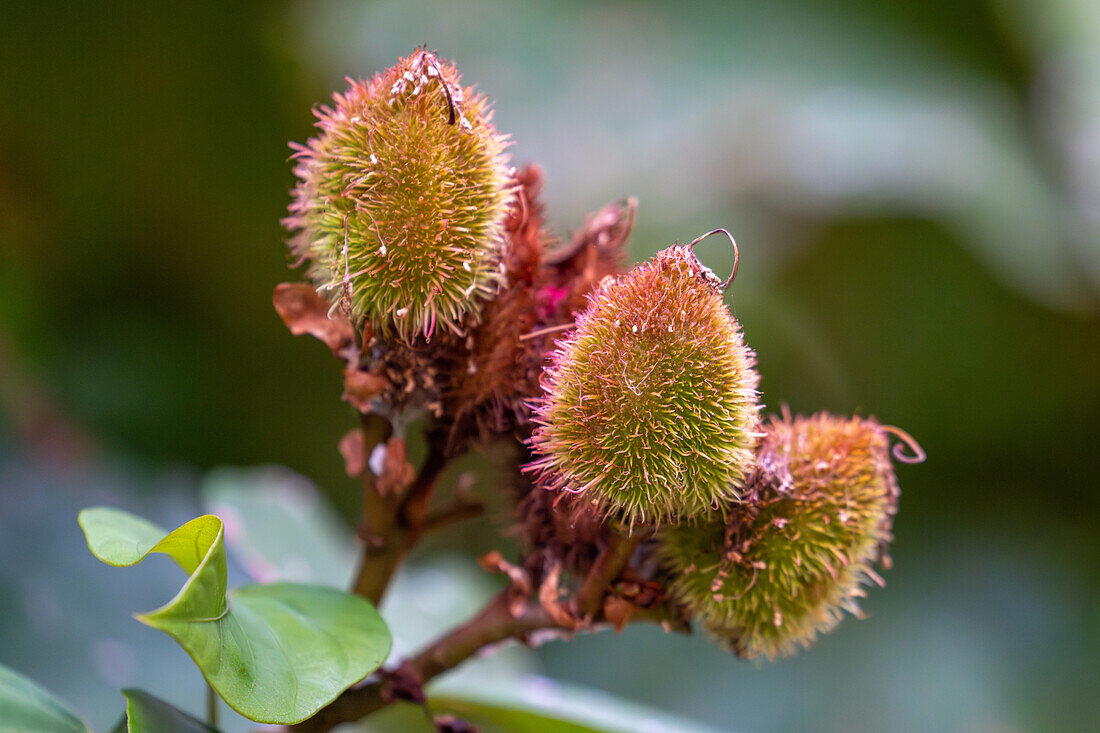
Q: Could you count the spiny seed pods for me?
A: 3